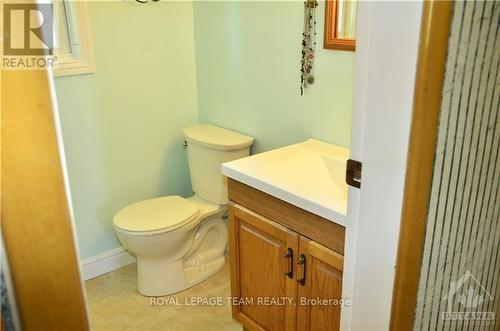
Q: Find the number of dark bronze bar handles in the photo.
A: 2